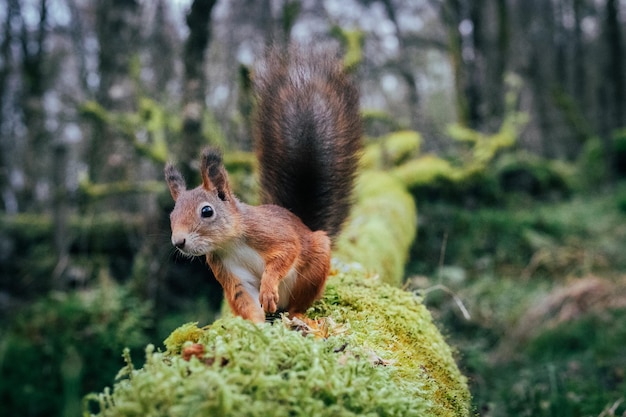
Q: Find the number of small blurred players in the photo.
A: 0